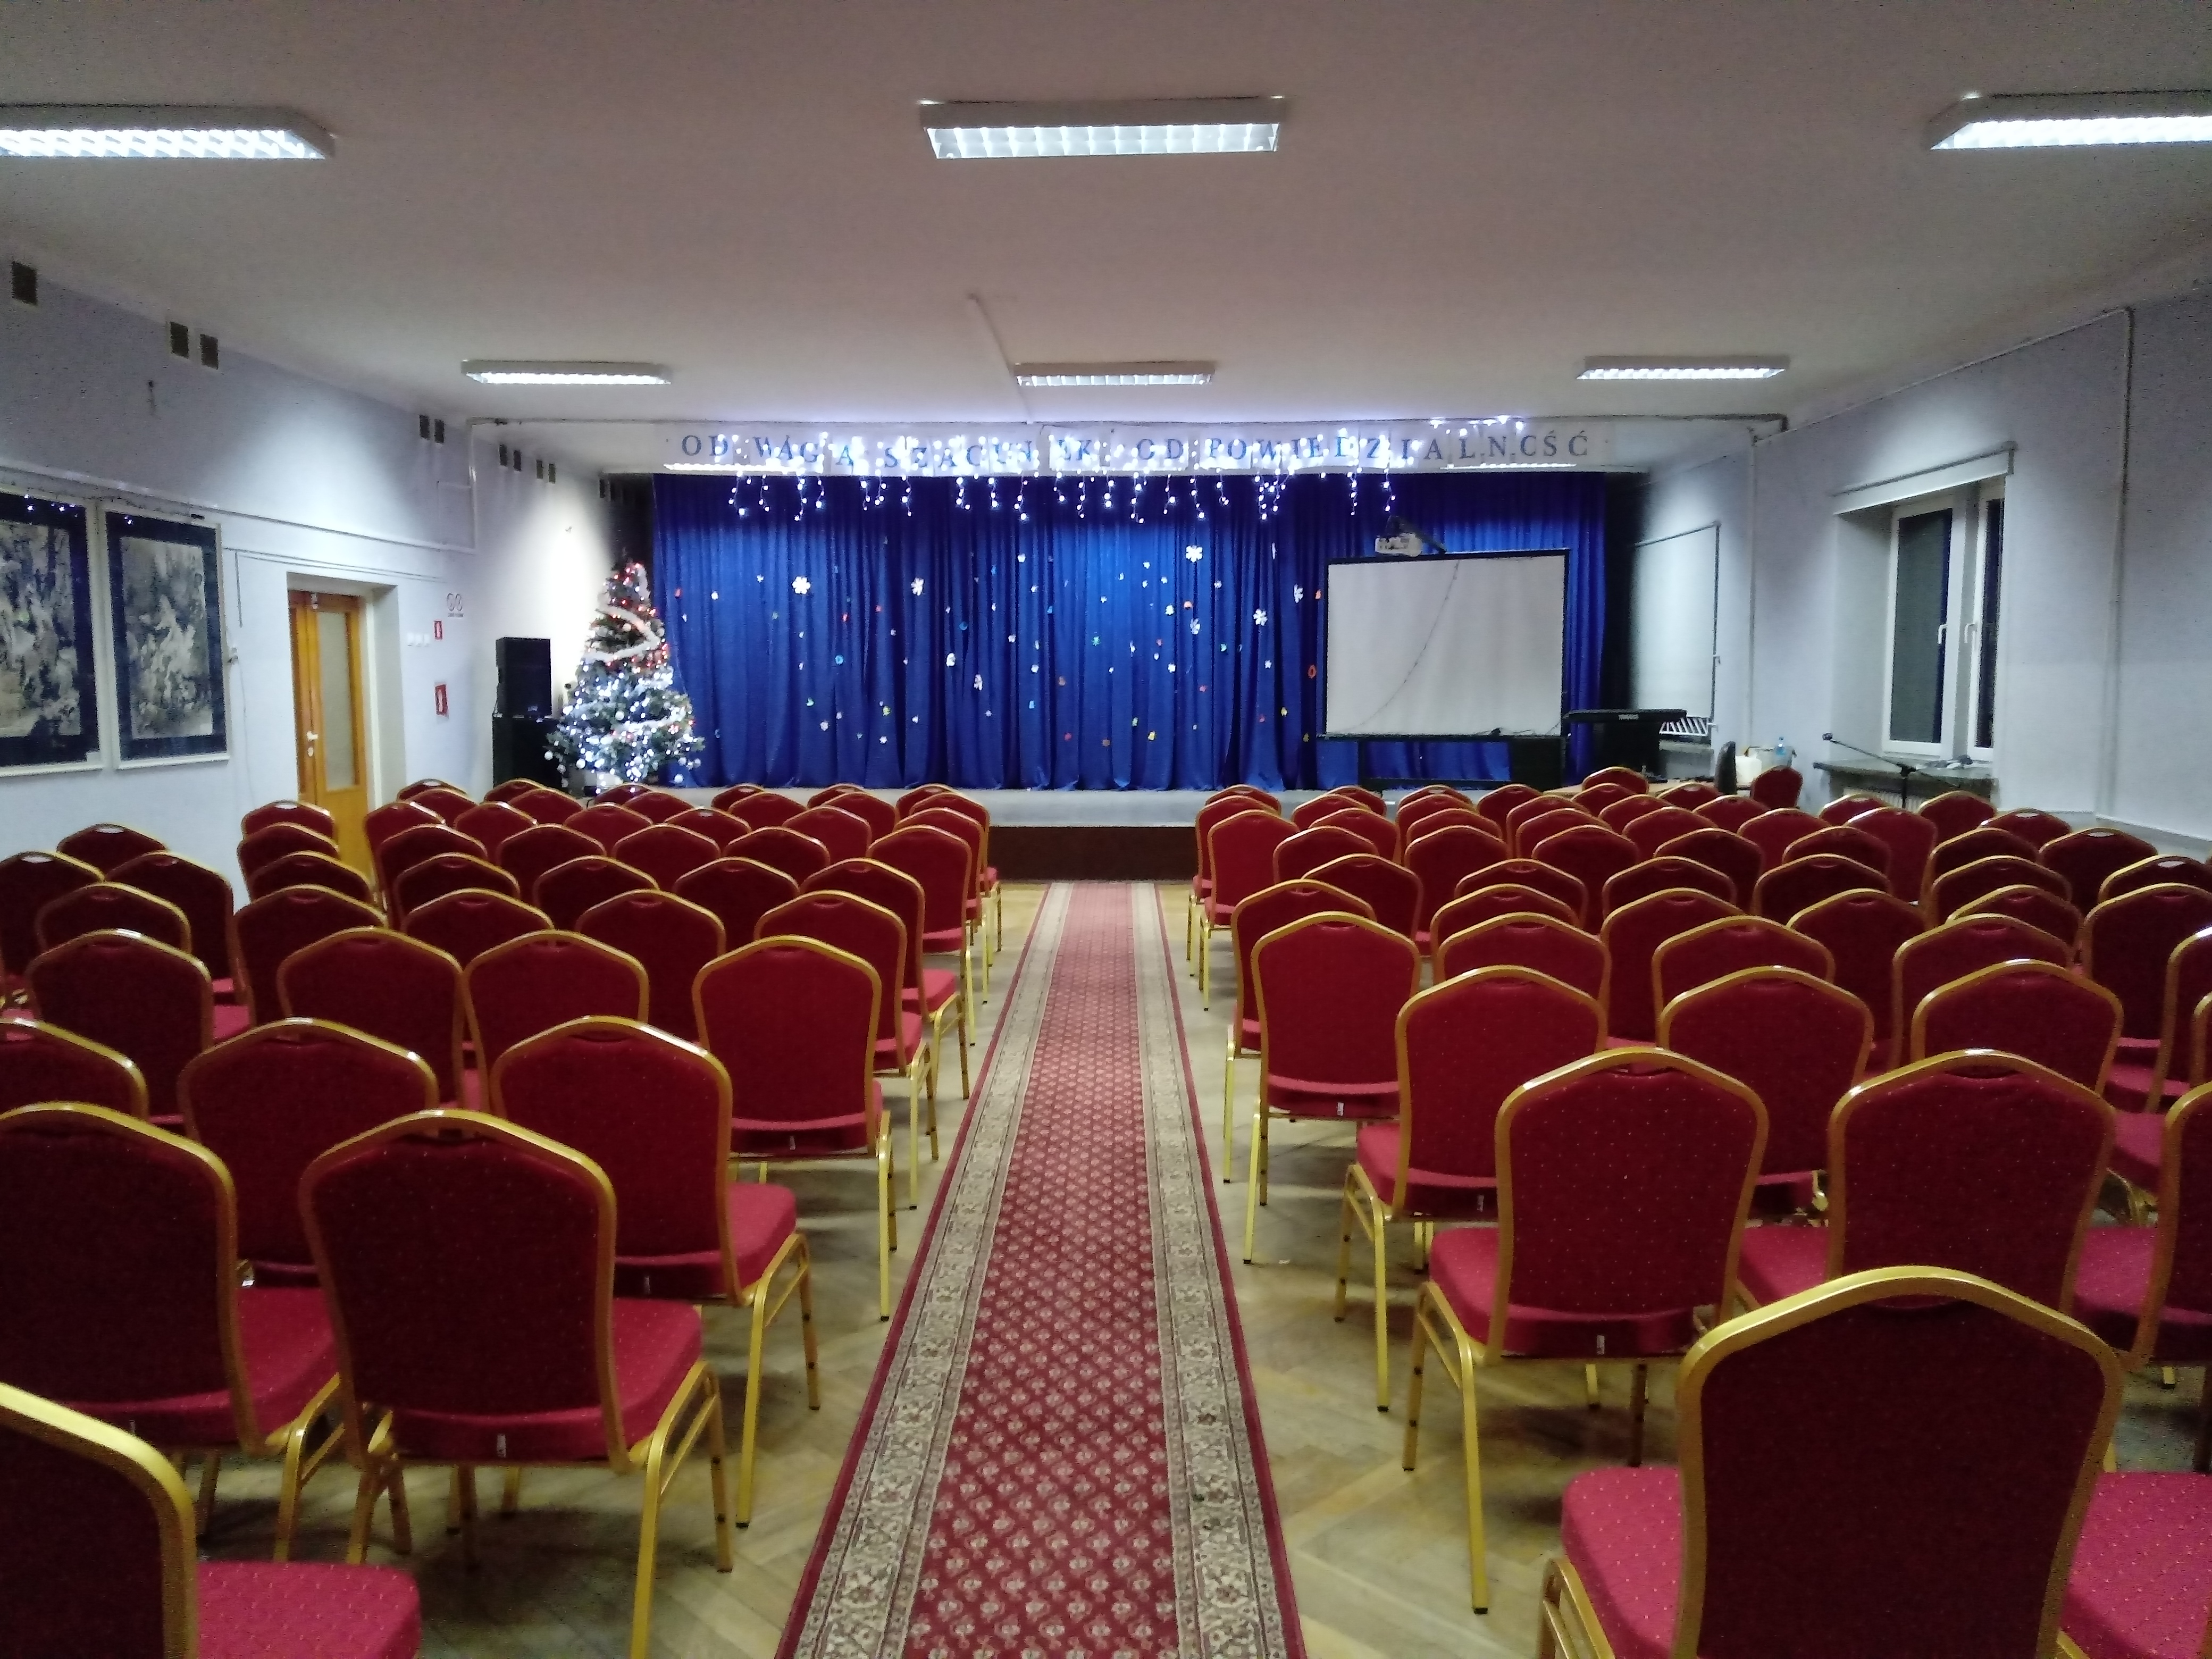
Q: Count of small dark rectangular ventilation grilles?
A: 11